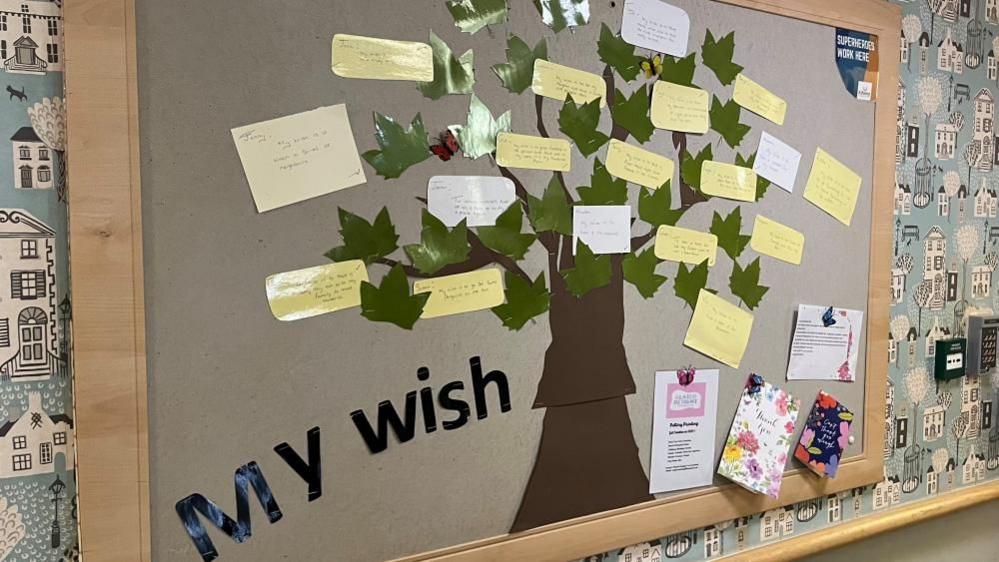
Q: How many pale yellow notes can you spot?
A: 14